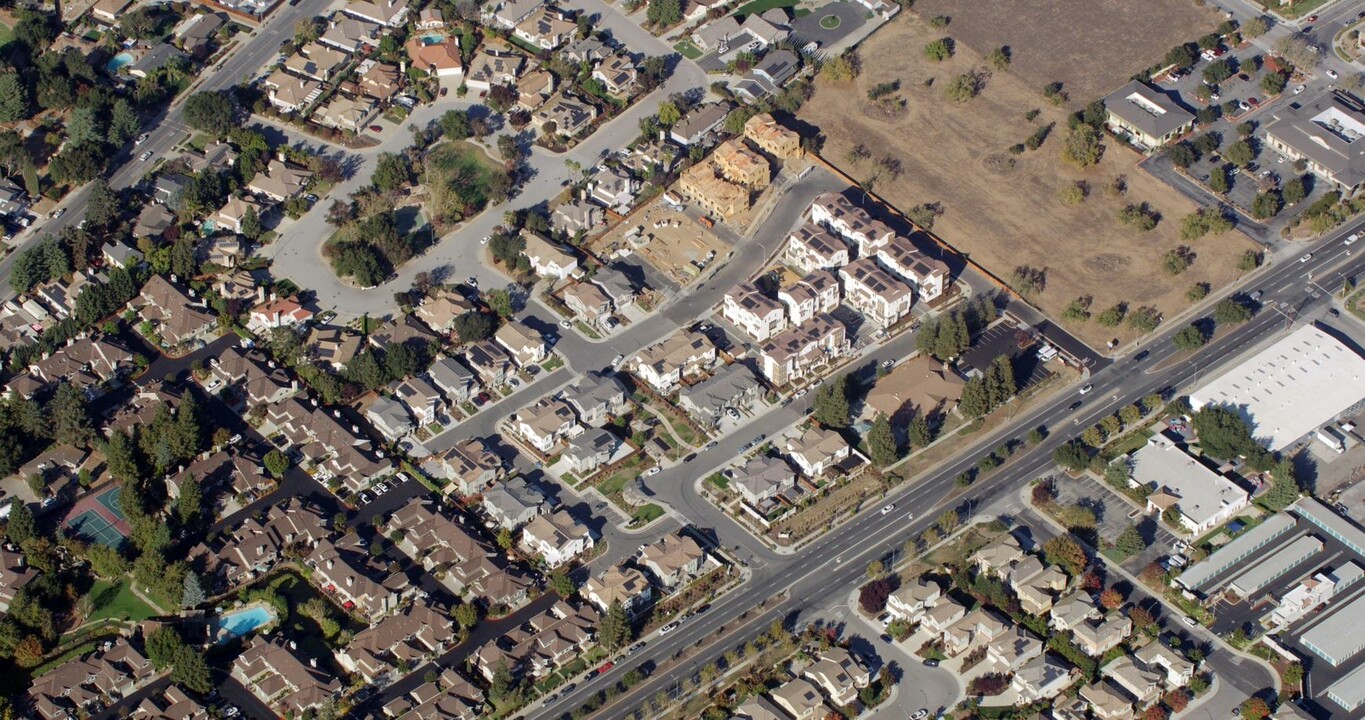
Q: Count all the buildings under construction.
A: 3